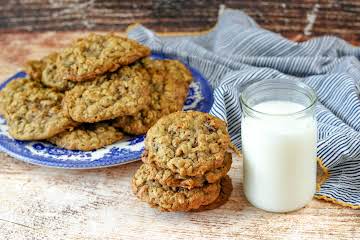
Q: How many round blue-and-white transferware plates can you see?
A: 1